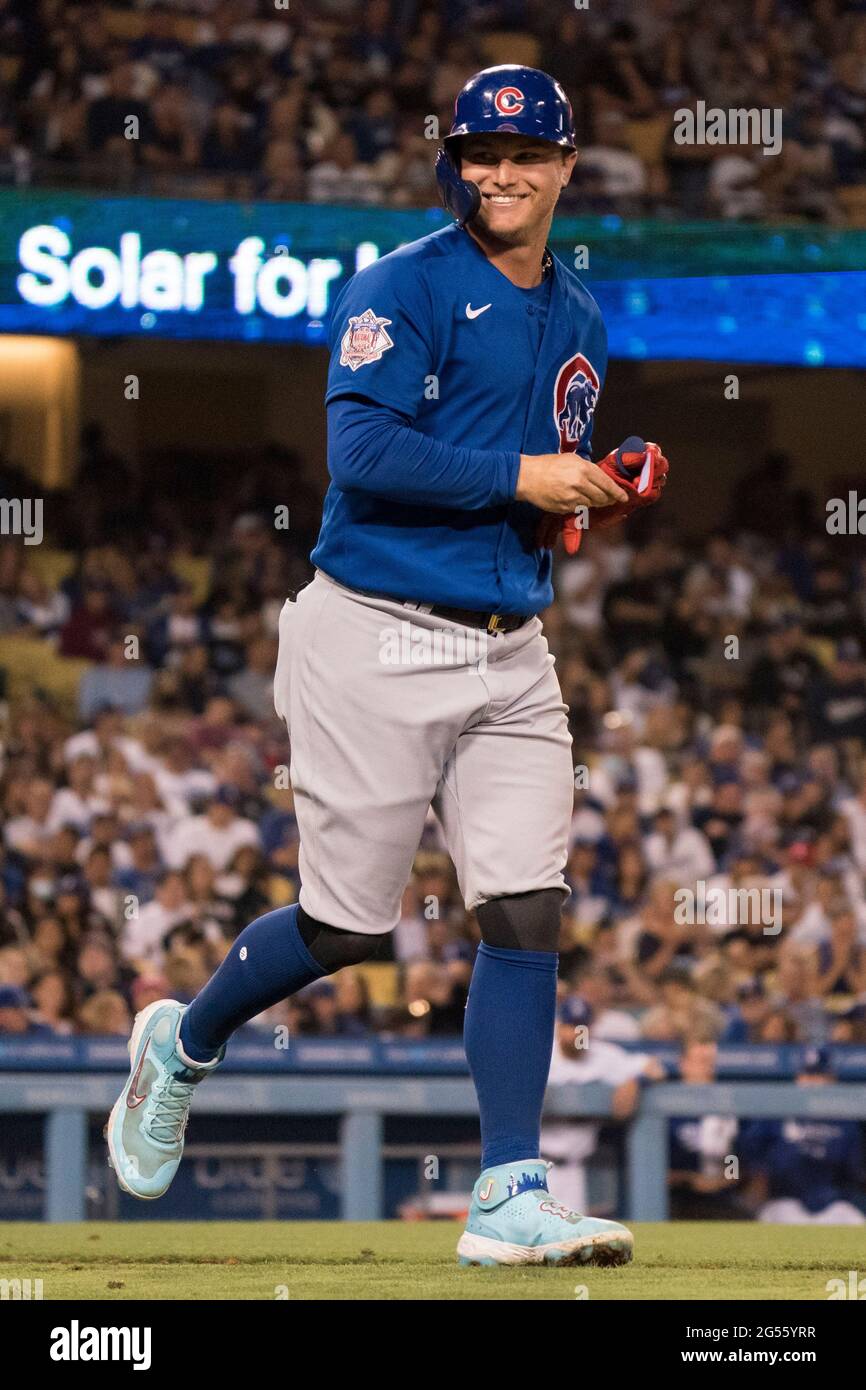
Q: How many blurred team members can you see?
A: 3